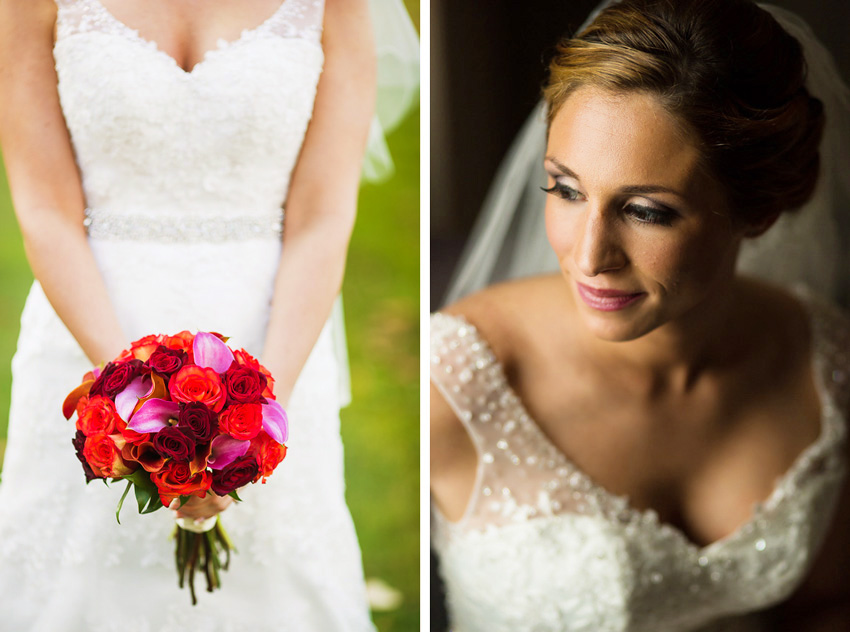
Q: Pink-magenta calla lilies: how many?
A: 5